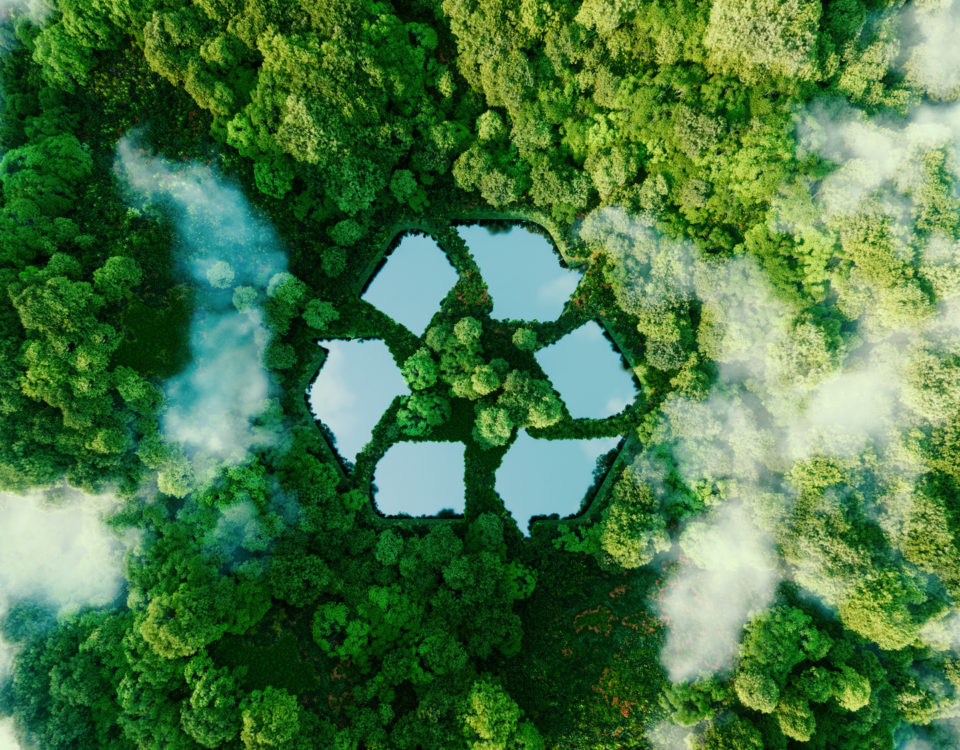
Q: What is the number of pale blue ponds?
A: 6